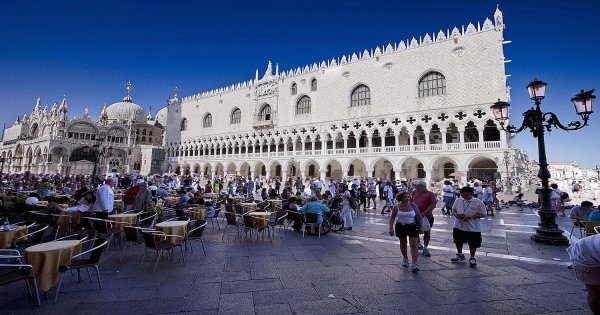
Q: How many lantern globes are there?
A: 3